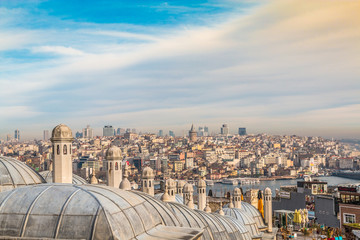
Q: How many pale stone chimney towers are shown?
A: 9